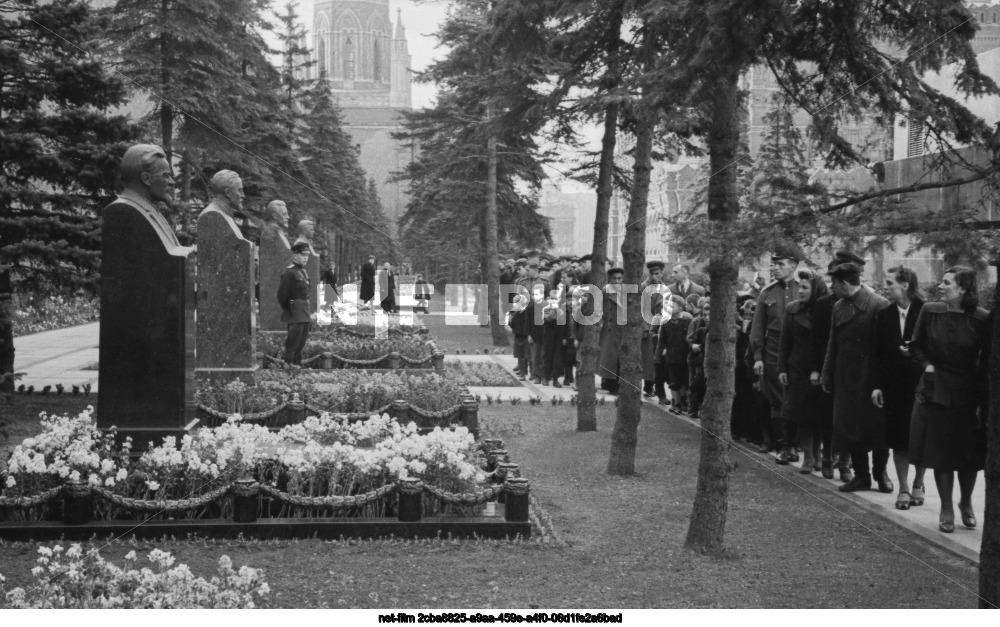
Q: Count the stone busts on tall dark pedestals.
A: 4